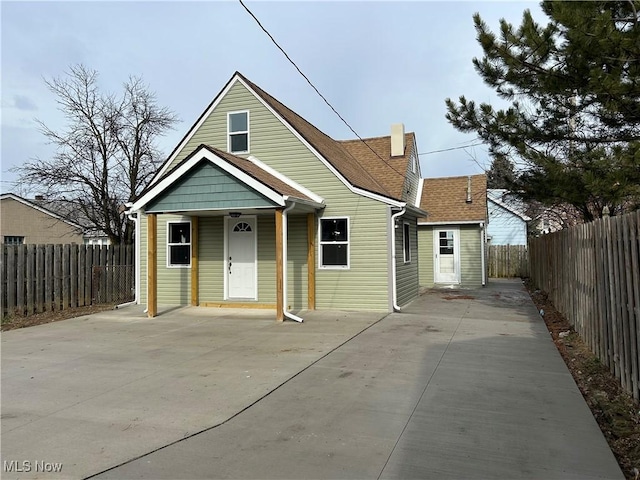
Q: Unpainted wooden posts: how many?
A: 4